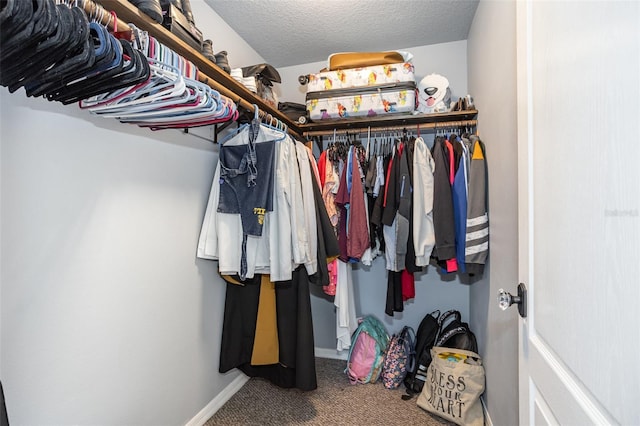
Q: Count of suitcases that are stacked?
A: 2